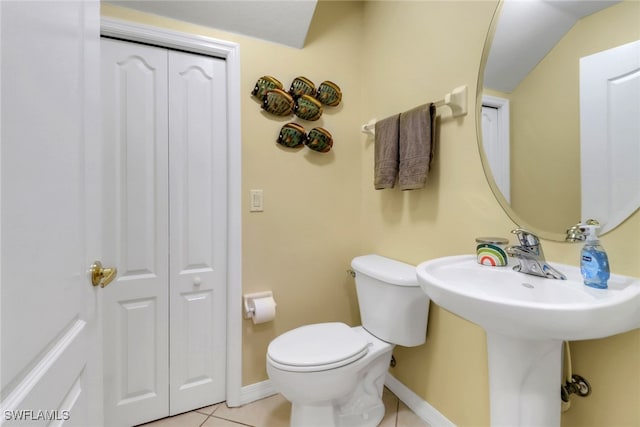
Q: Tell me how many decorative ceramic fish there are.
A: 7